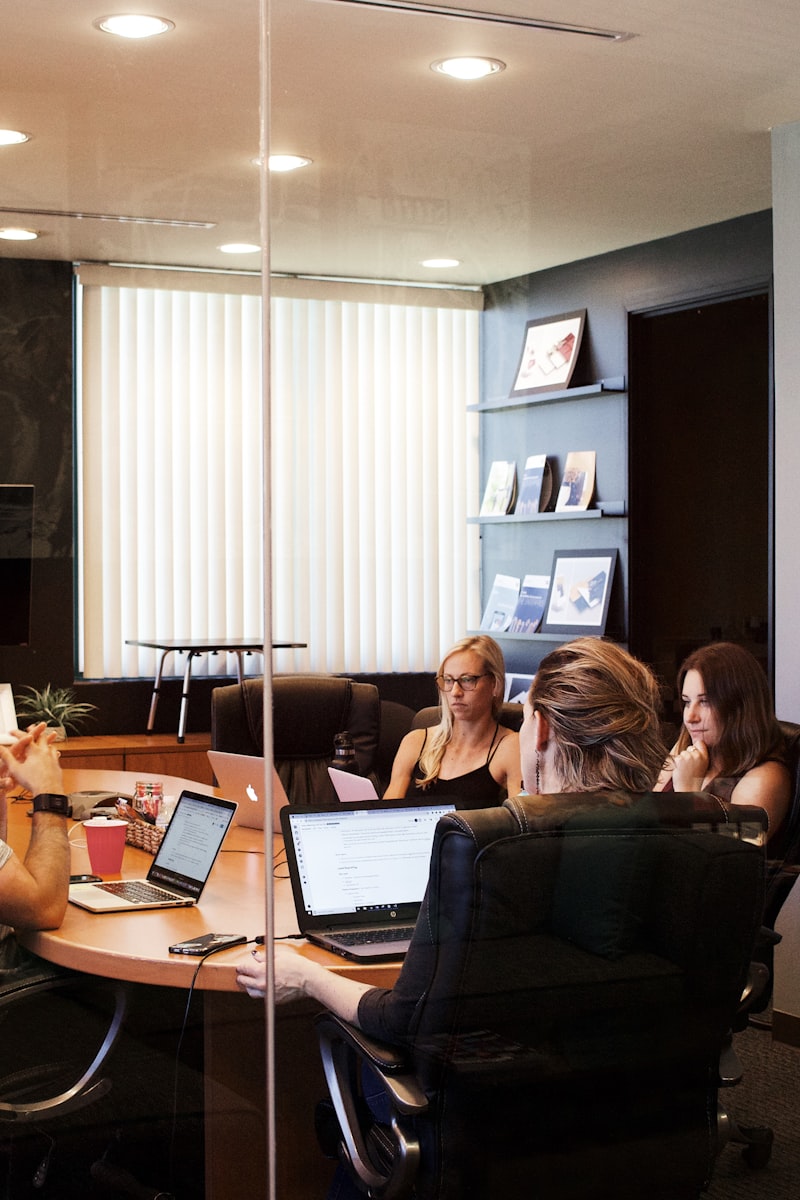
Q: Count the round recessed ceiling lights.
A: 7